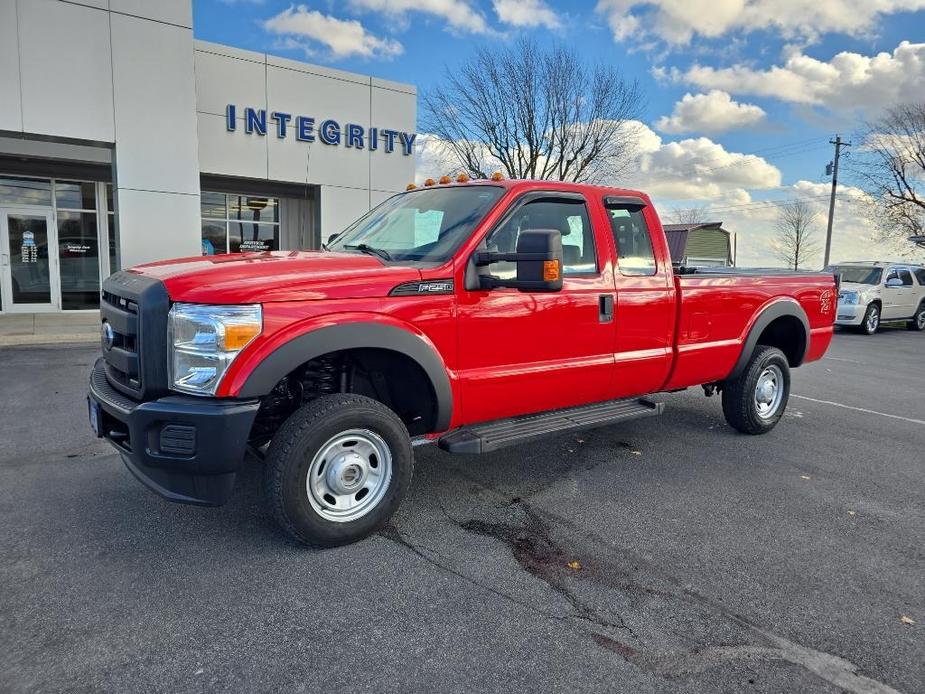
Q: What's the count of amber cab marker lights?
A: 5